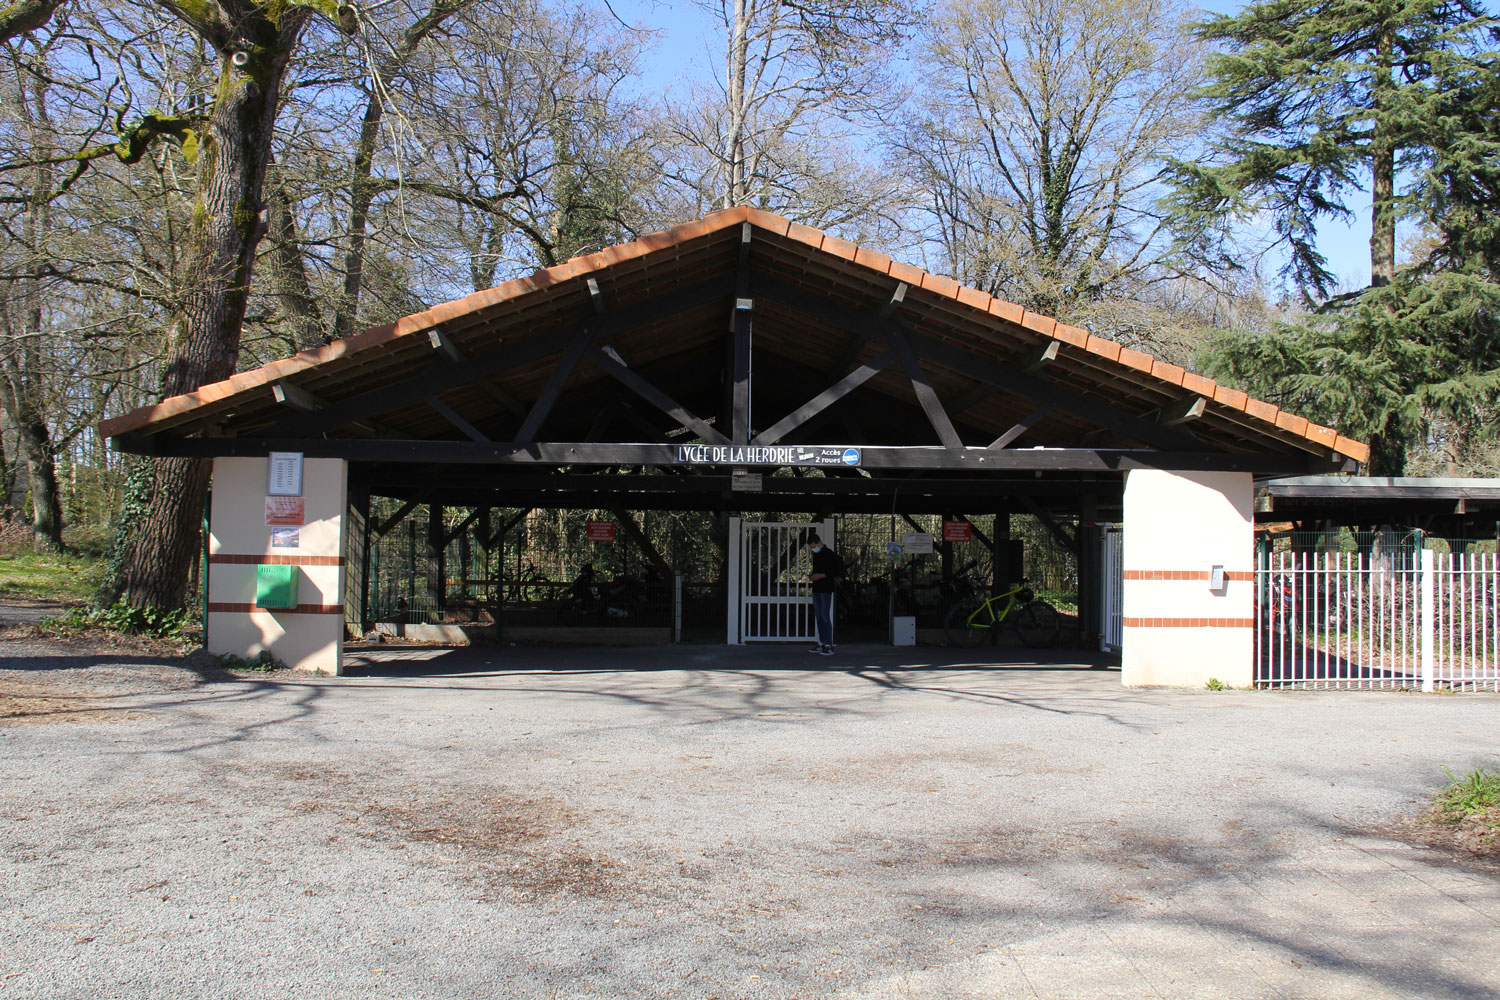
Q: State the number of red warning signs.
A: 2